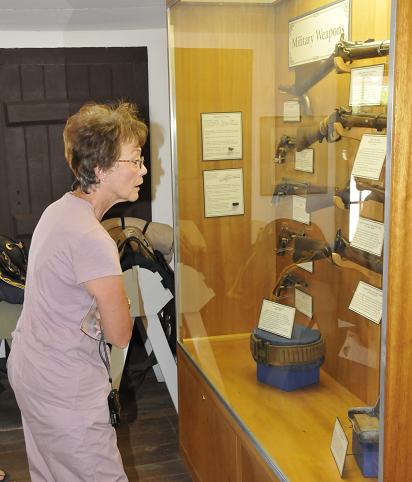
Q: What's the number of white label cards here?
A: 13